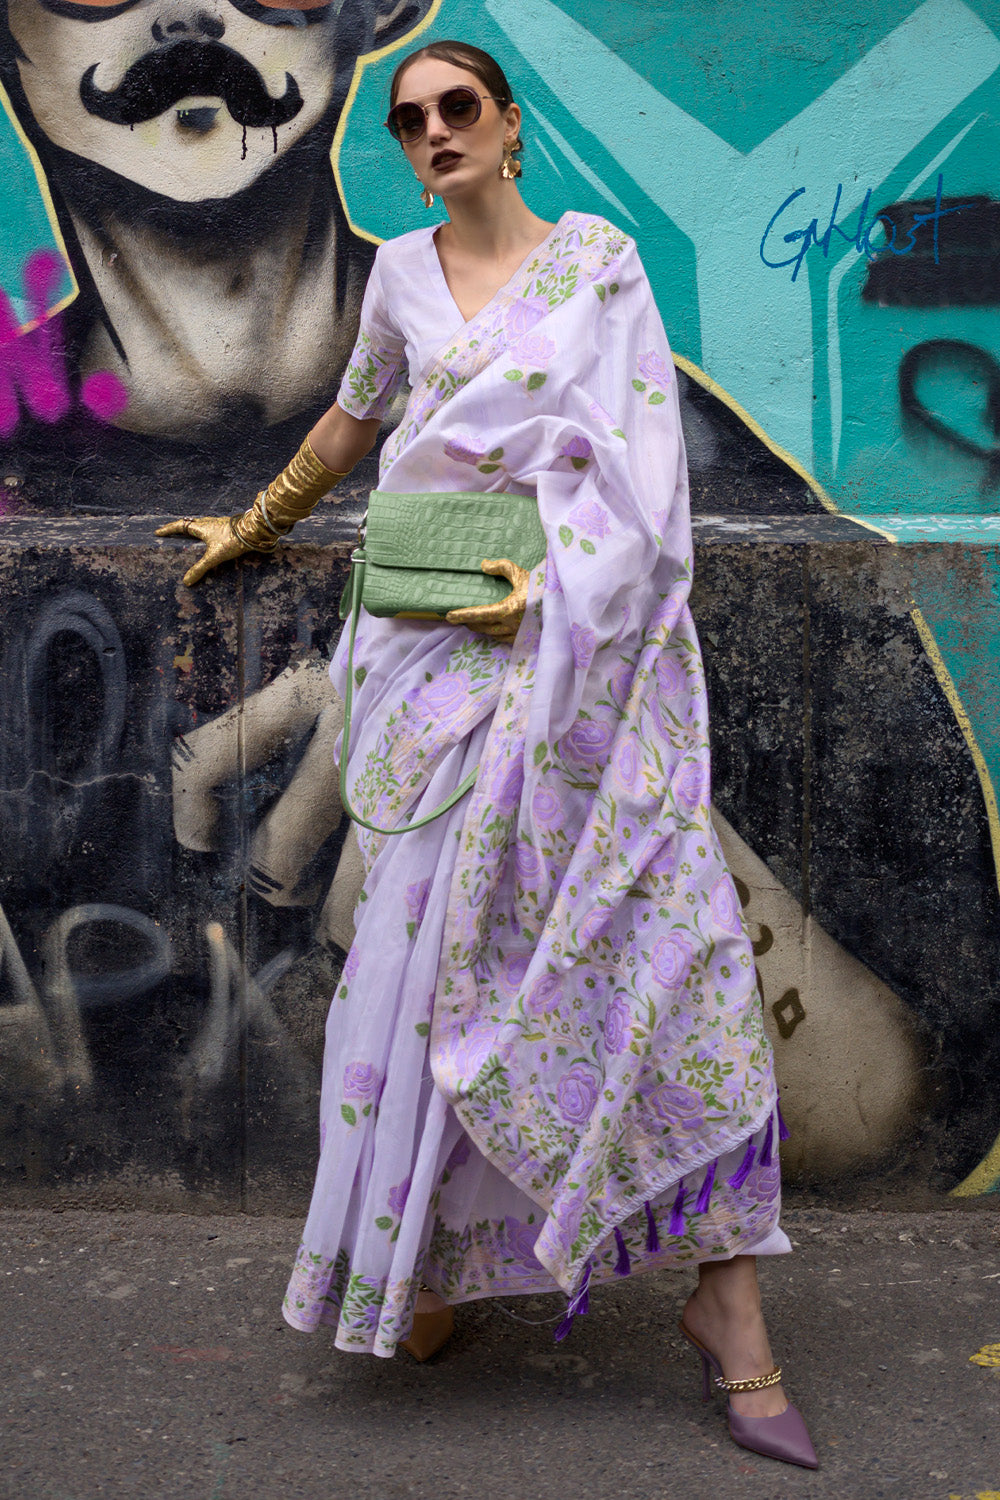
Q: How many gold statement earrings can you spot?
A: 2